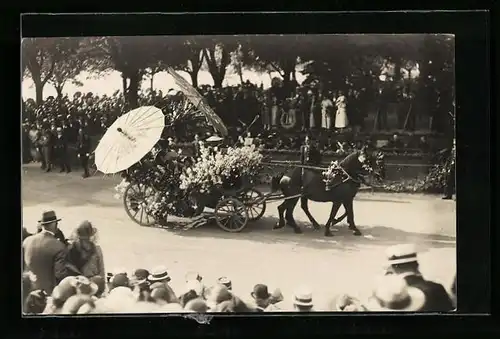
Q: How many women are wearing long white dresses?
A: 2